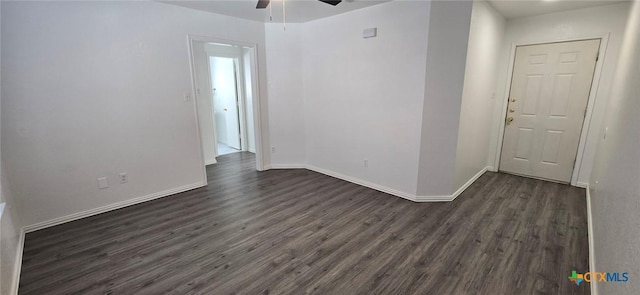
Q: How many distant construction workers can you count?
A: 0